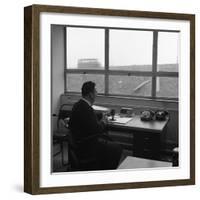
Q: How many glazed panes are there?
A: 6